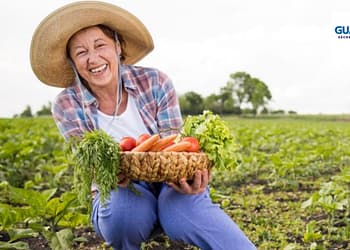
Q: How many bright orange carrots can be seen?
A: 3